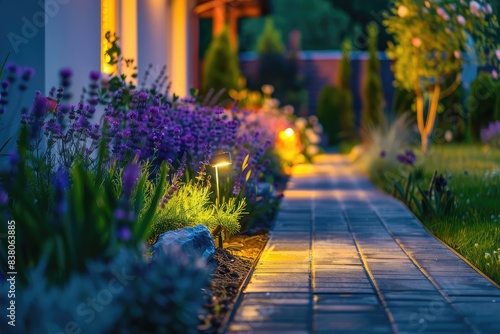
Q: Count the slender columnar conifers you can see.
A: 2